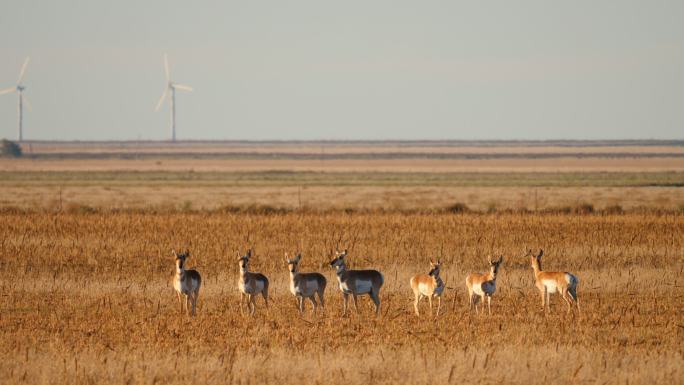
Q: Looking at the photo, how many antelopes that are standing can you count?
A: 7